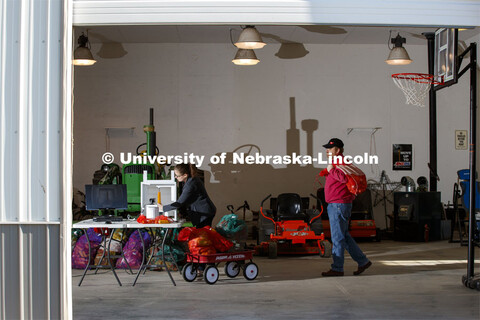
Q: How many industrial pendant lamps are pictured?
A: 4